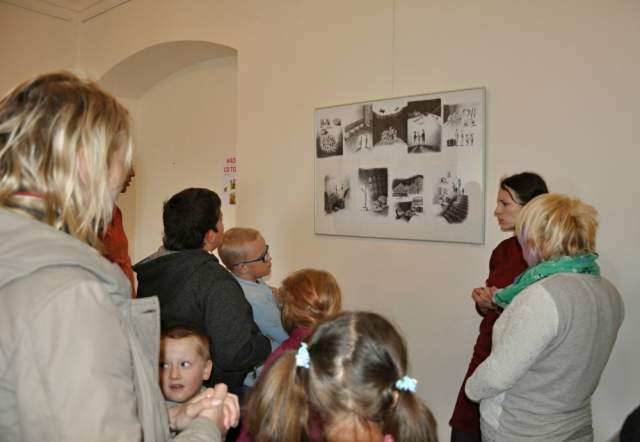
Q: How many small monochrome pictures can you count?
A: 9